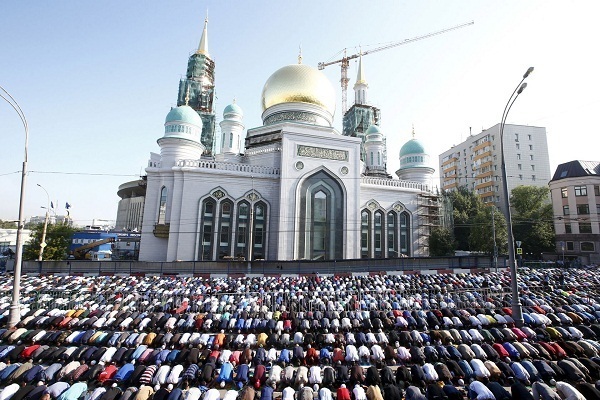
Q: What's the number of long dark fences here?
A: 1